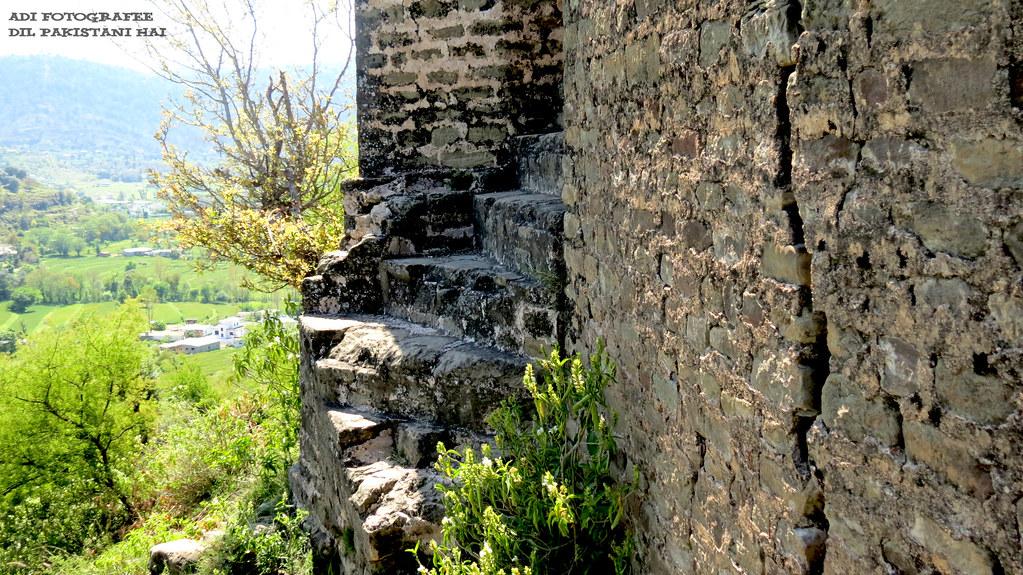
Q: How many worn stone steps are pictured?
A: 6